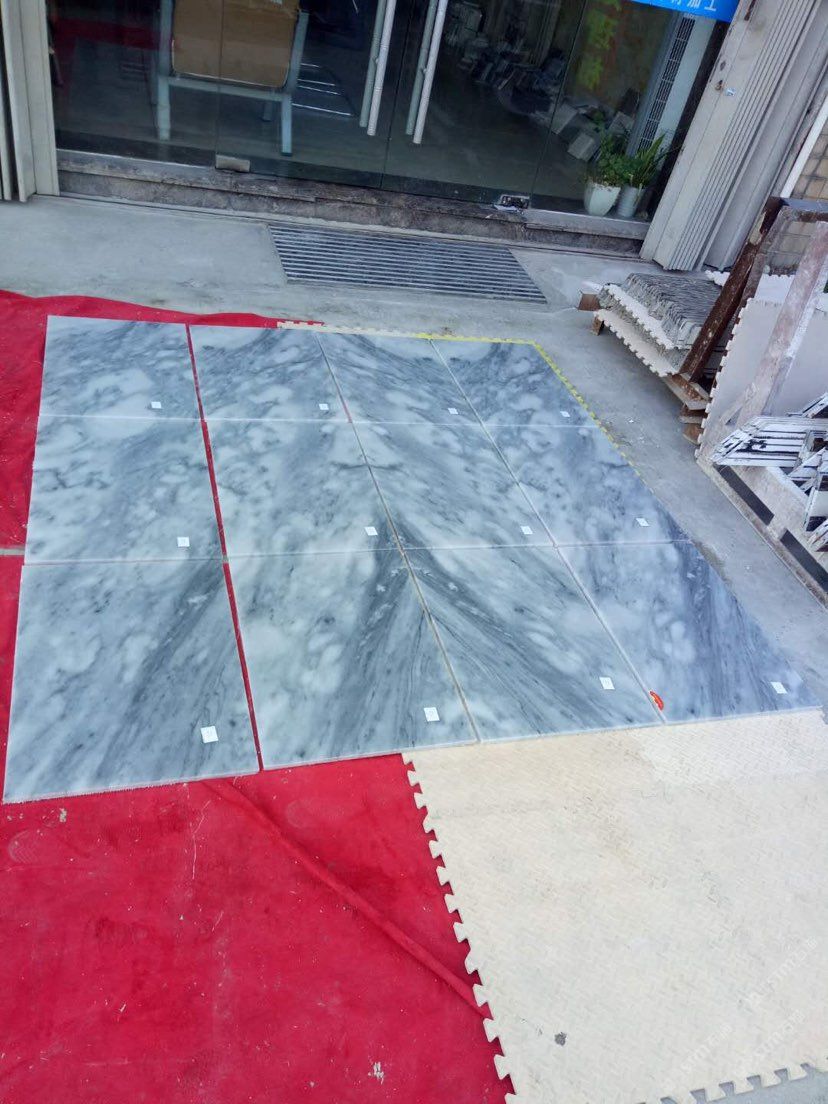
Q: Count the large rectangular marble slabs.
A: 12